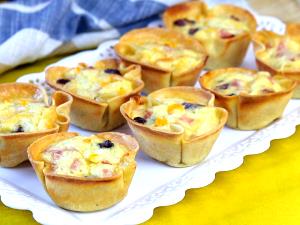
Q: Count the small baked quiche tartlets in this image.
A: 8